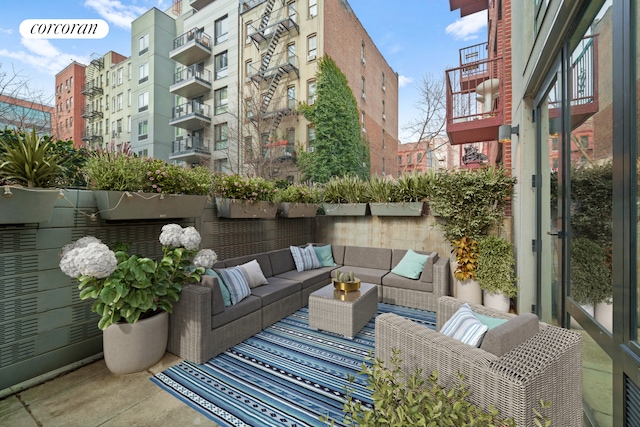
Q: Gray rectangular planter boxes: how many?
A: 6